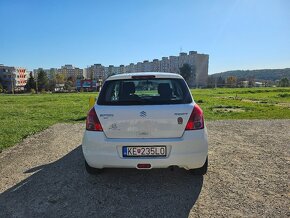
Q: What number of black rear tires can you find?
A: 2